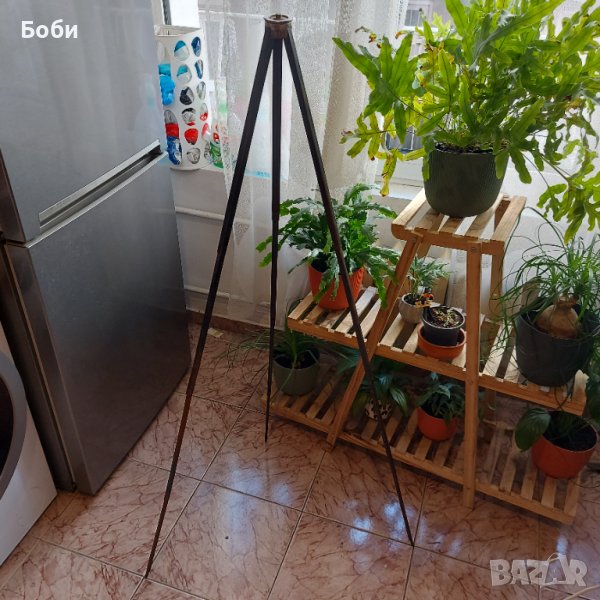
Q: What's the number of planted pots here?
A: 9